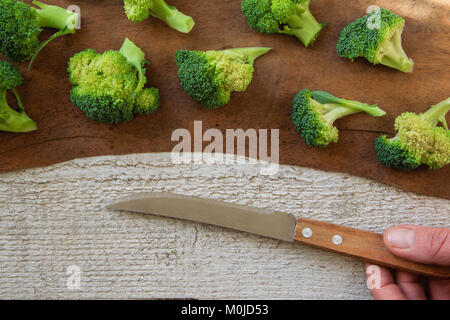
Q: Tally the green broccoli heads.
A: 9